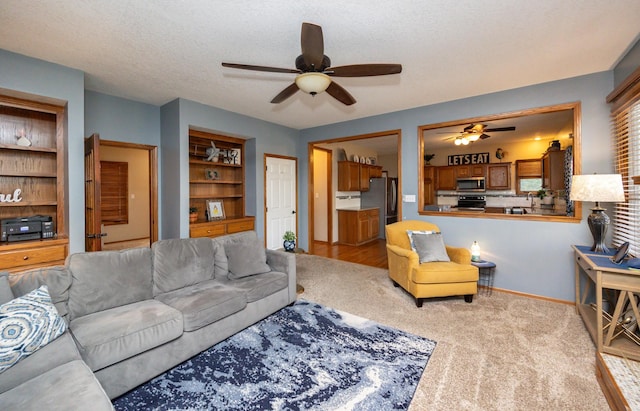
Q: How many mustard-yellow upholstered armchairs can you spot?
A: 1